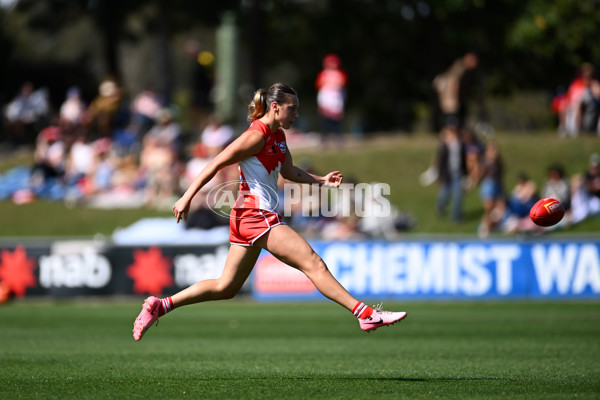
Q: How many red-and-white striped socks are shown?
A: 2